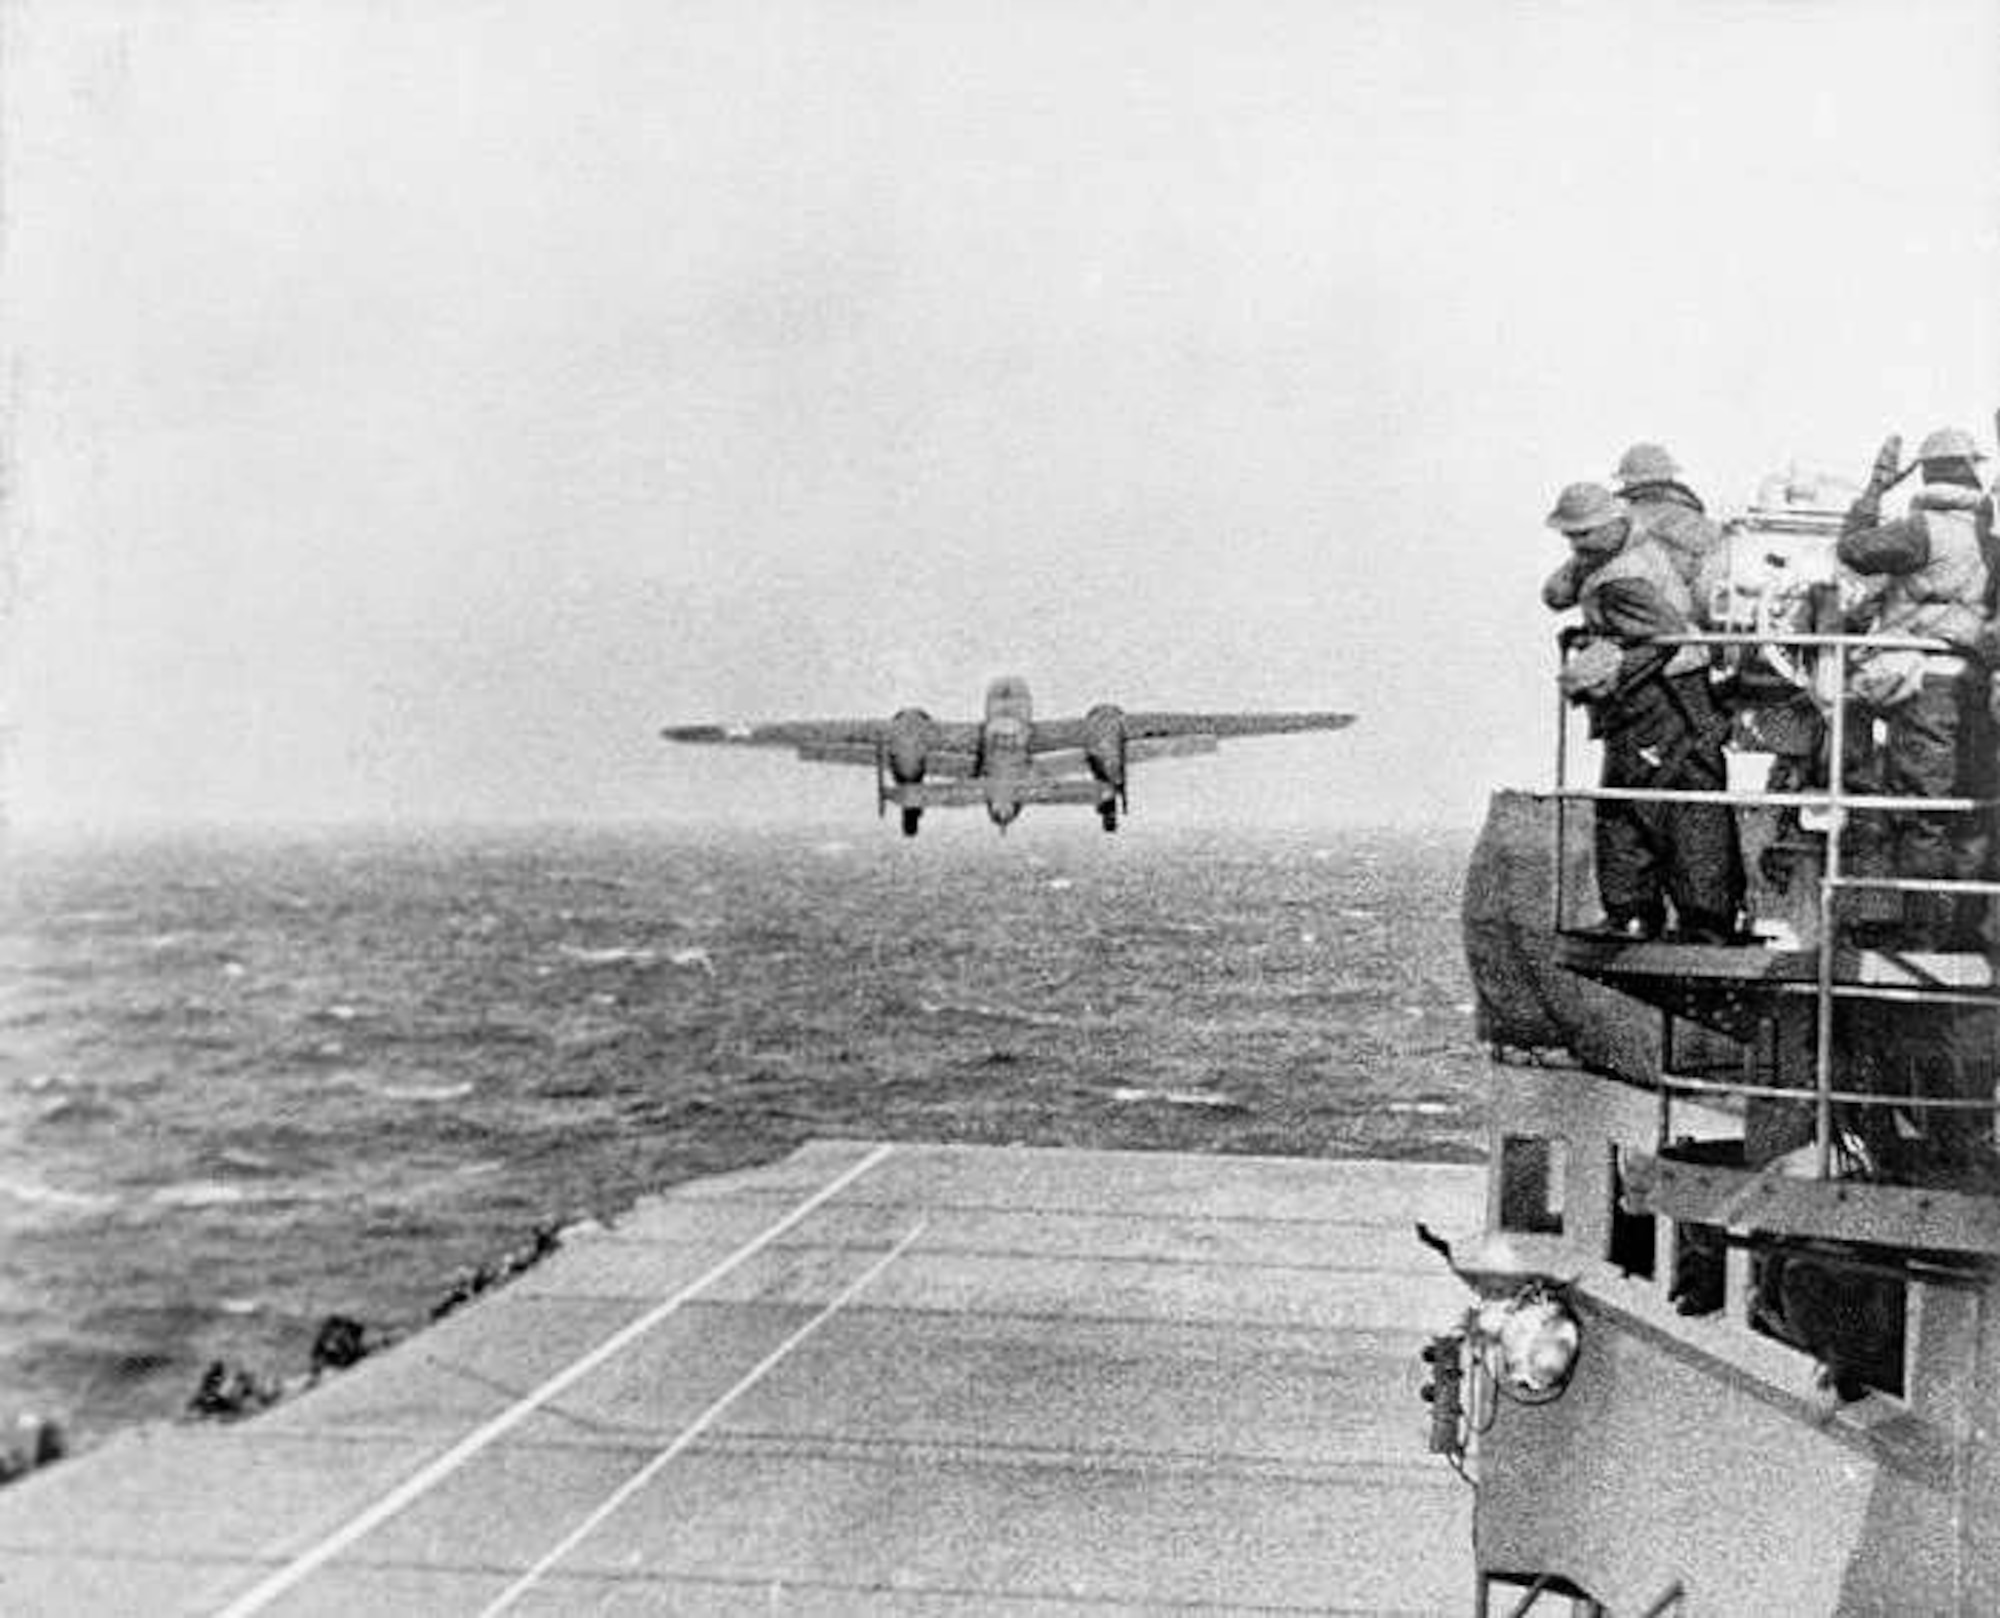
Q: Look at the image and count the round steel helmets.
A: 3